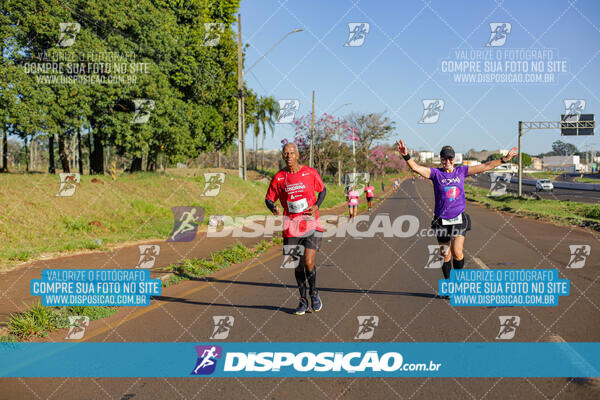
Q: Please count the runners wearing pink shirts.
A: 2